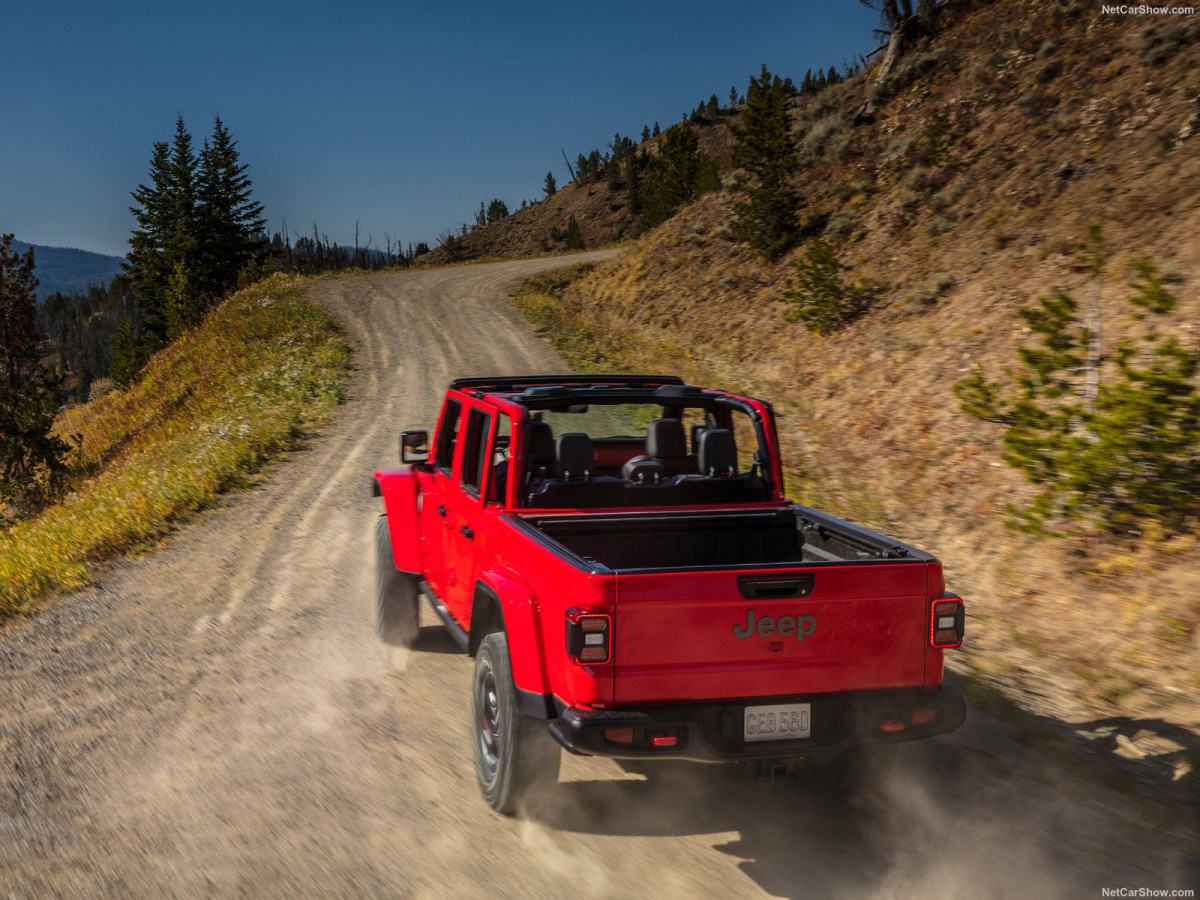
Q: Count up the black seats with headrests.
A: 5